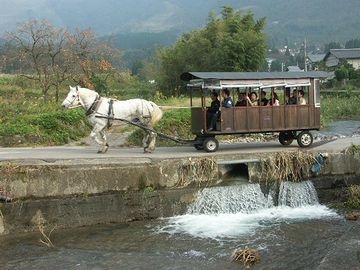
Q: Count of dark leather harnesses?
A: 1